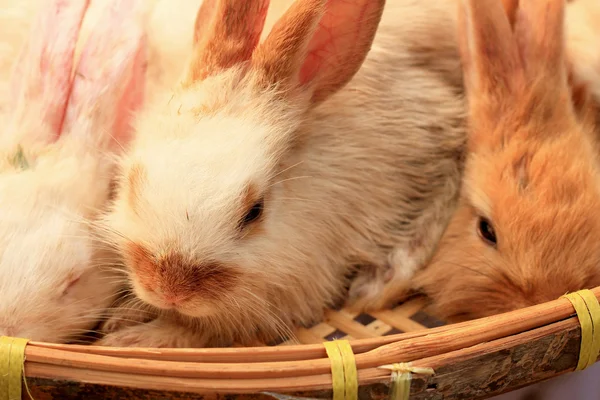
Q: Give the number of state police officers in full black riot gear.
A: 0